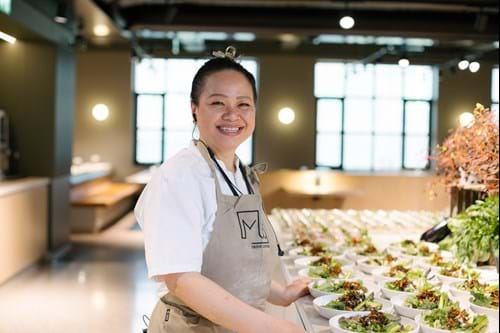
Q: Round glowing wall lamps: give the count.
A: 3